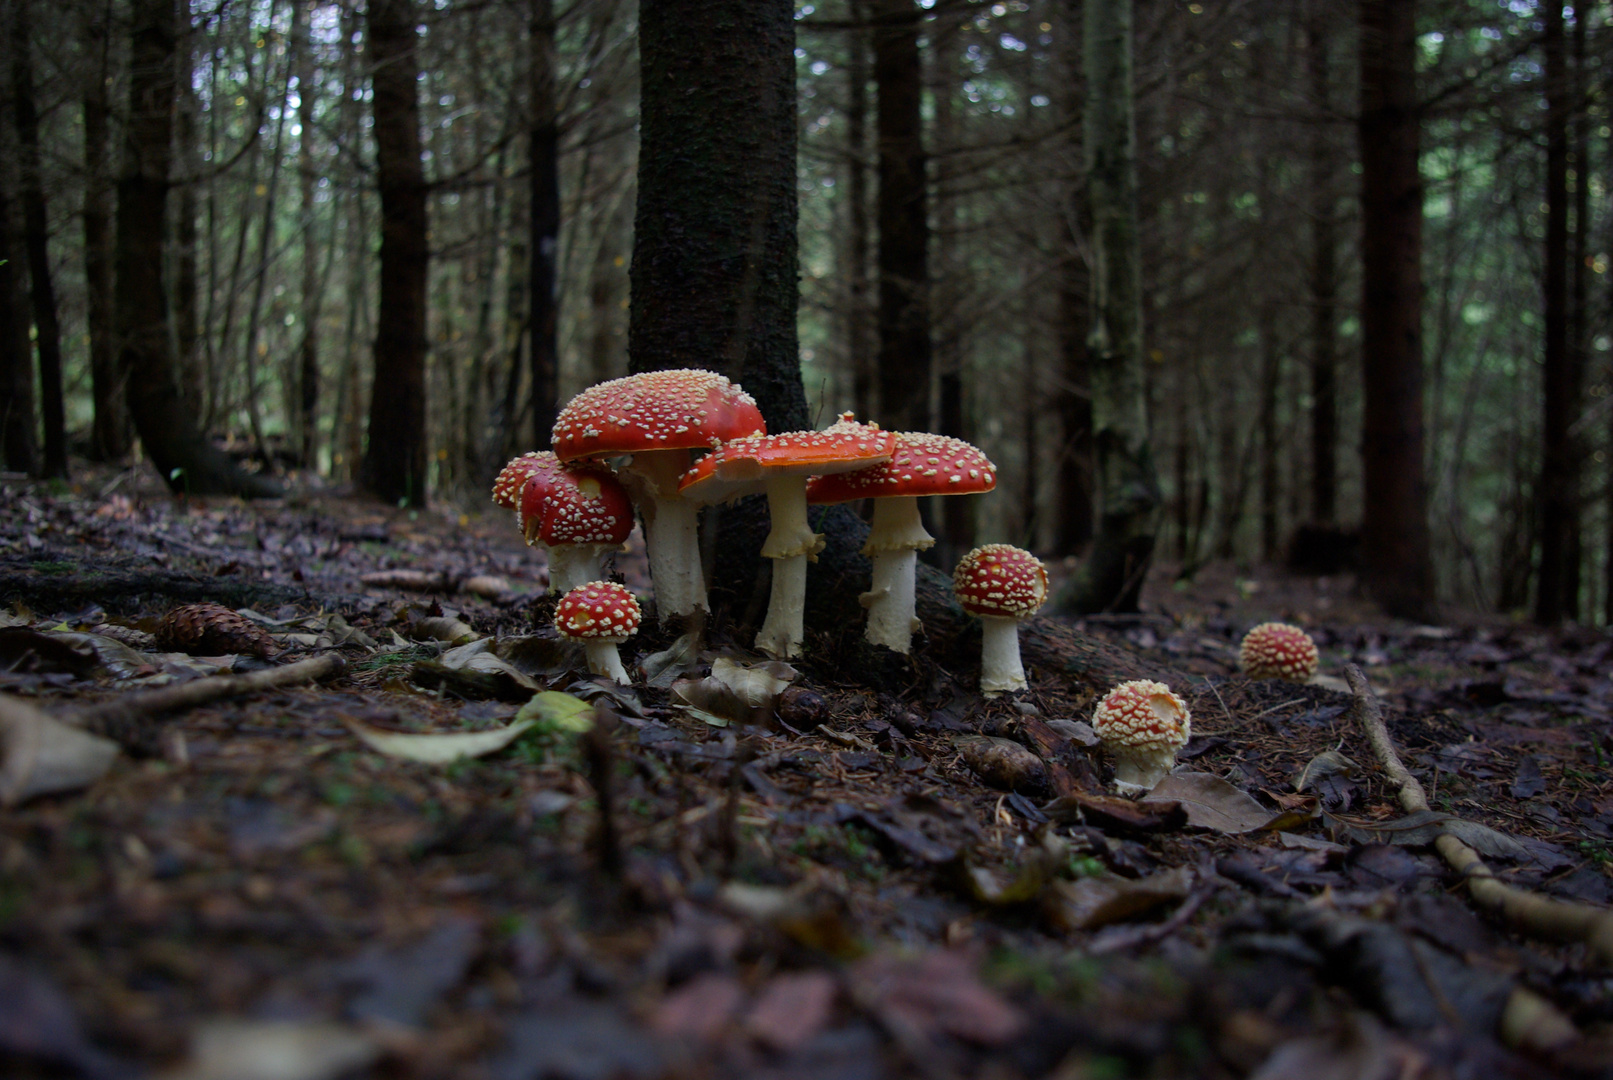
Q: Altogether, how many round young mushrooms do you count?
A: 4